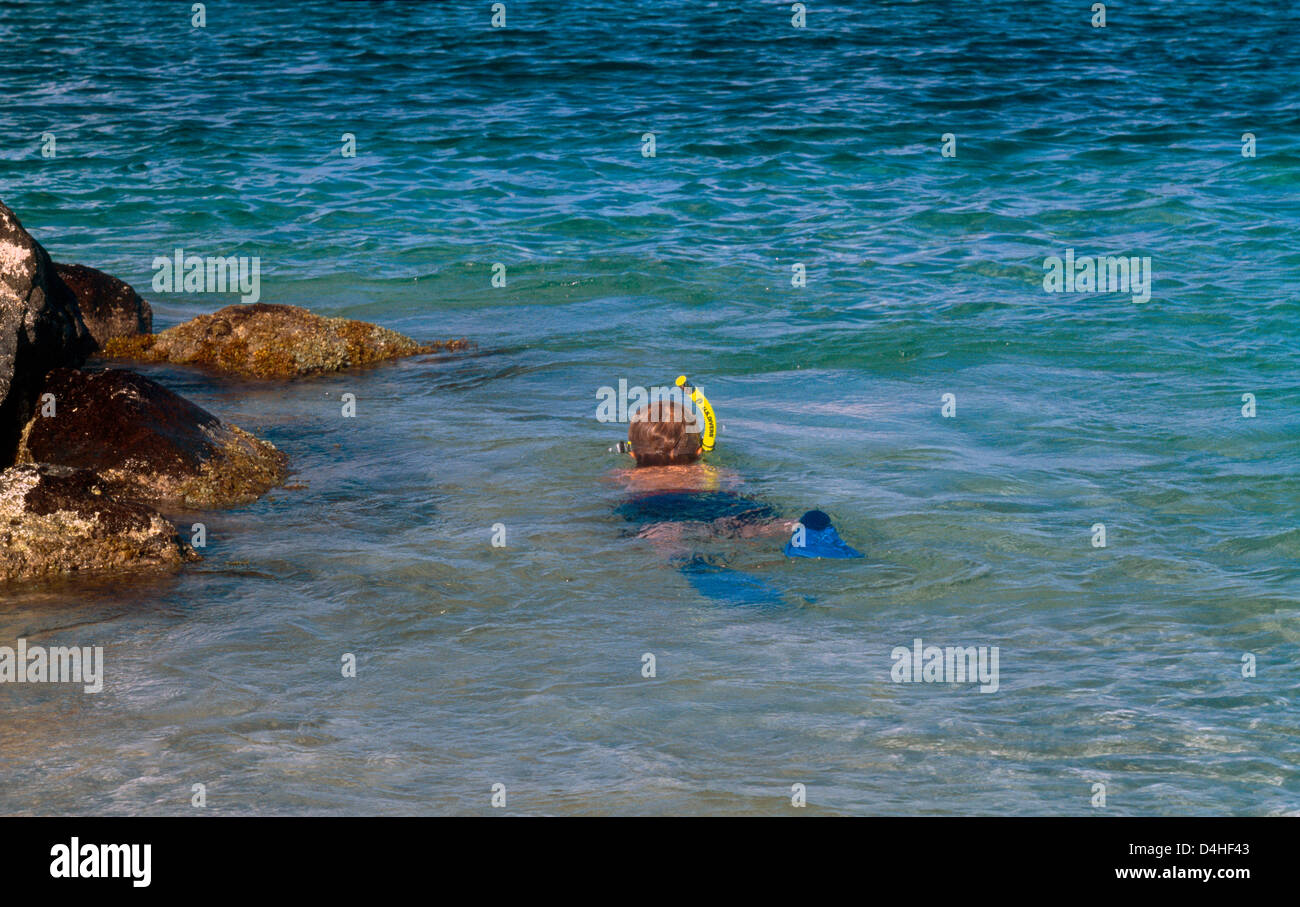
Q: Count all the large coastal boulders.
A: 5